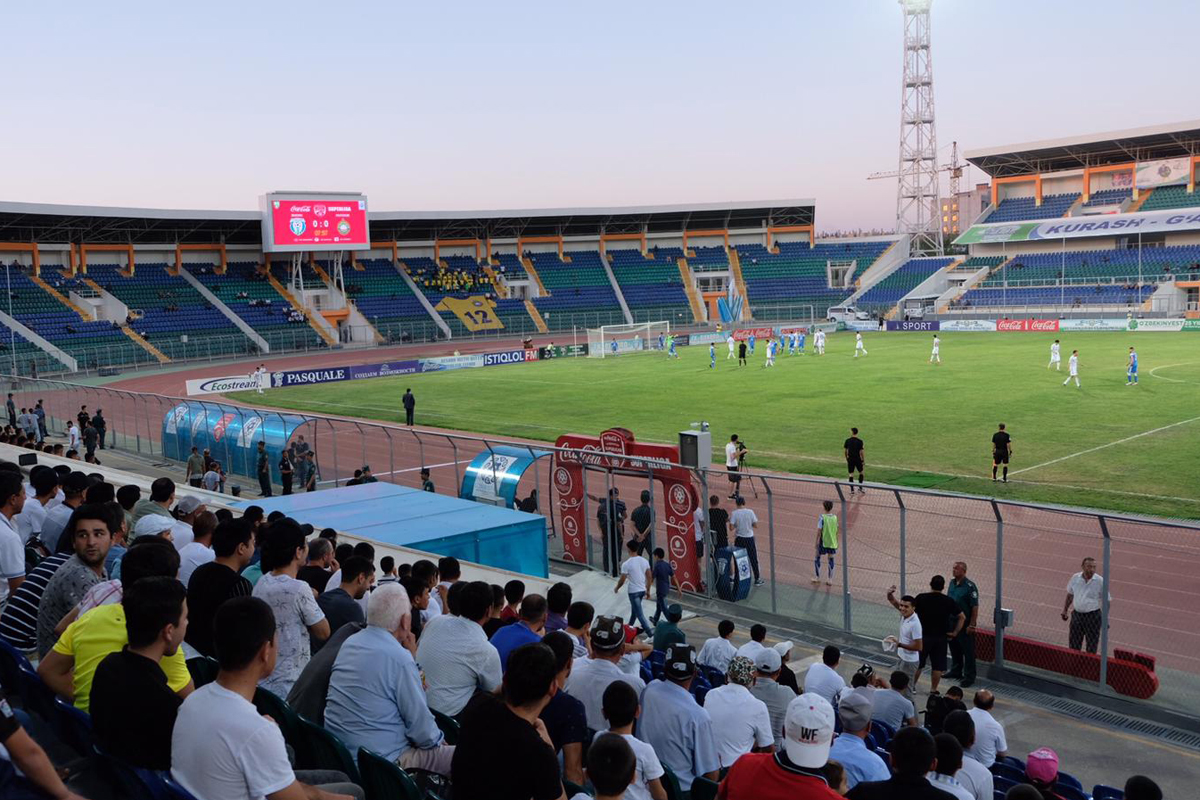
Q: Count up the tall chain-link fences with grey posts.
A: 1